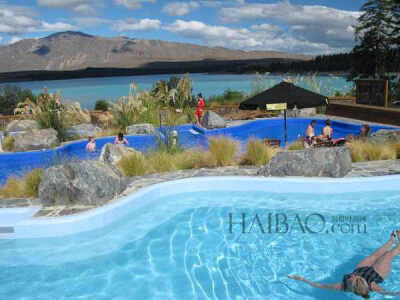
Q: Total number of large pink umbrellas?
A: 0